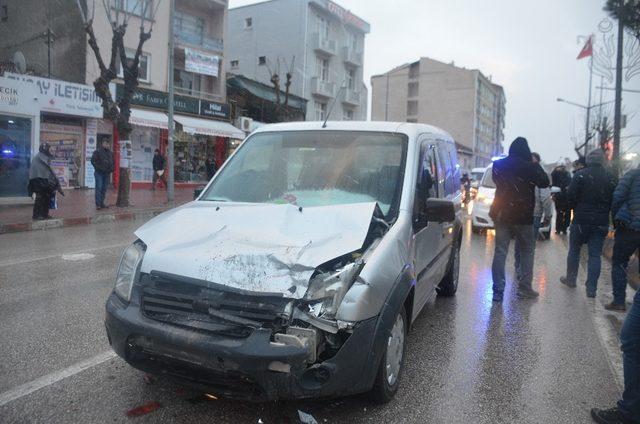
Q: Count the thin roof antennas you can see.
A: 1